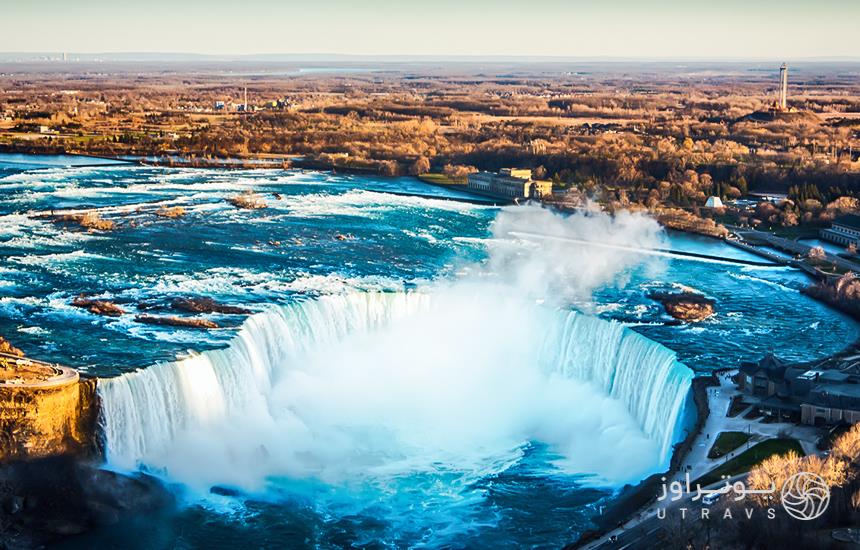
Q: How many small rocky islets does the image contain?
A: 7